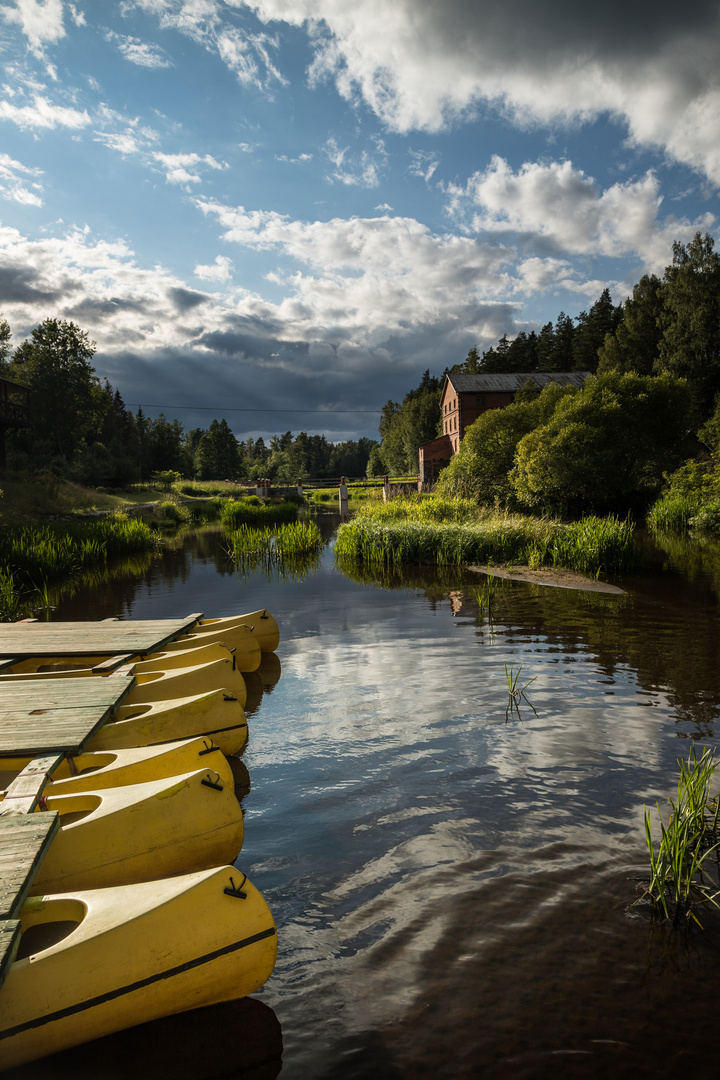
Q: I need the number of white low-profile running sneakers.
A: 0